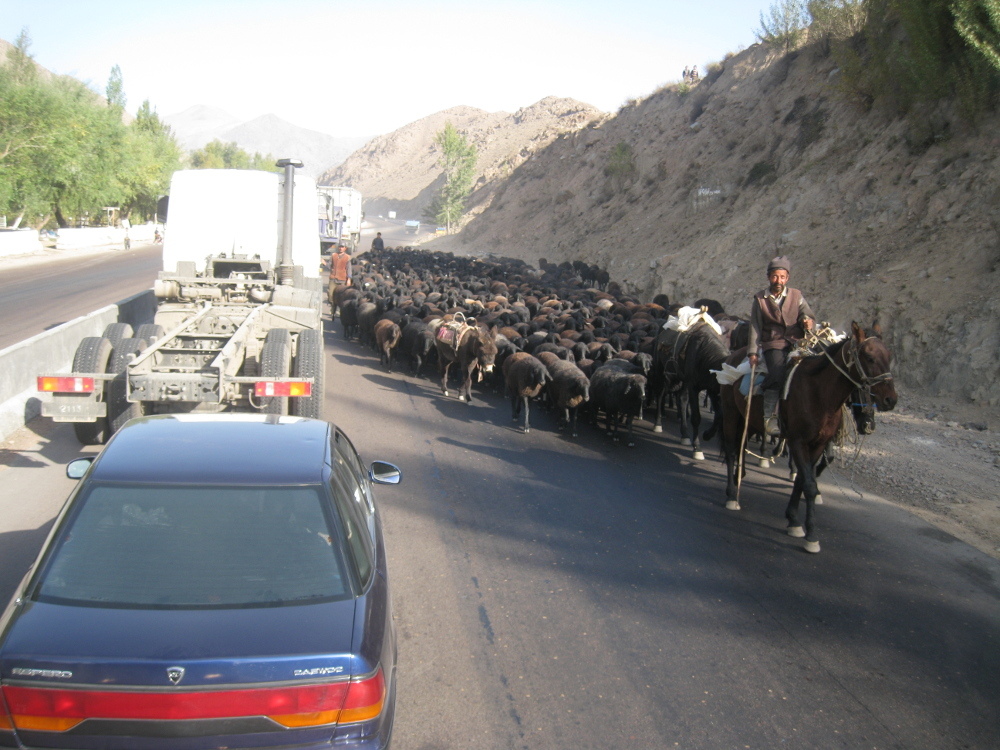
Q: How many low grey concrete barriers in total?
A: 1